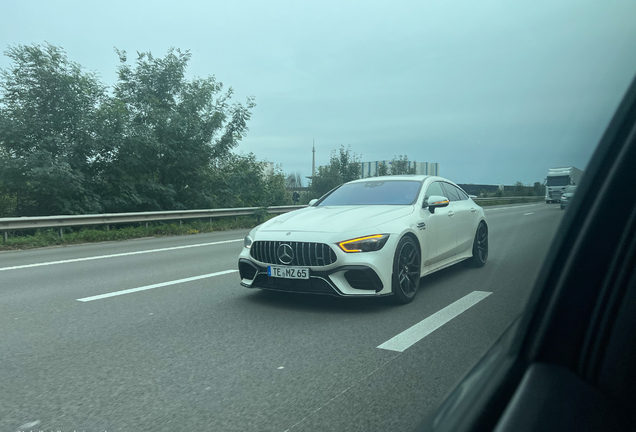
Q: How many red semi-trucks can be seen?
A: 0